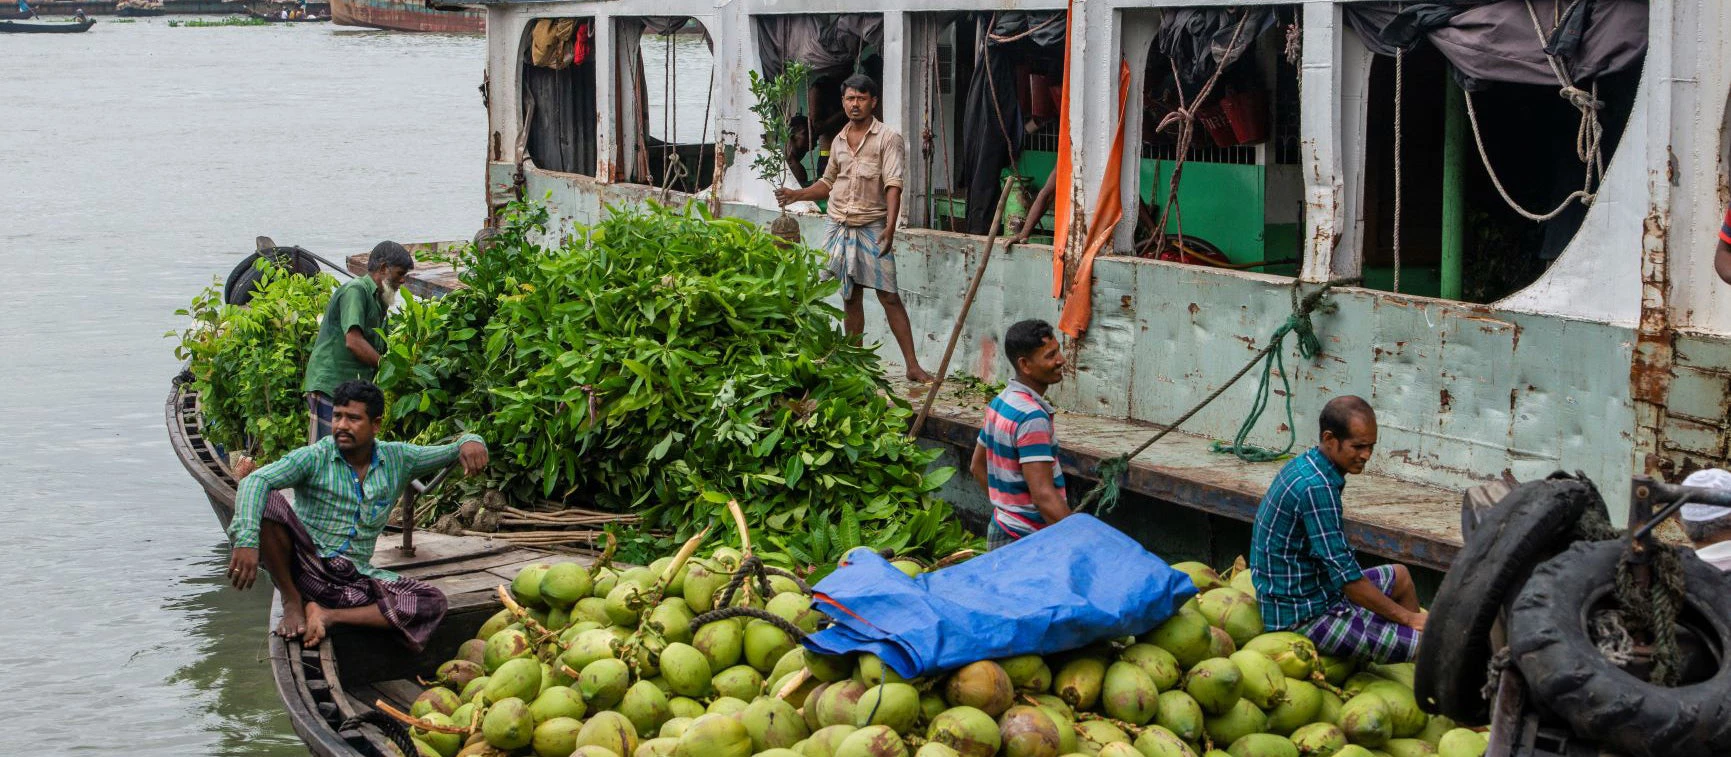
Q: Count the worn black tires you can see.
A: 3